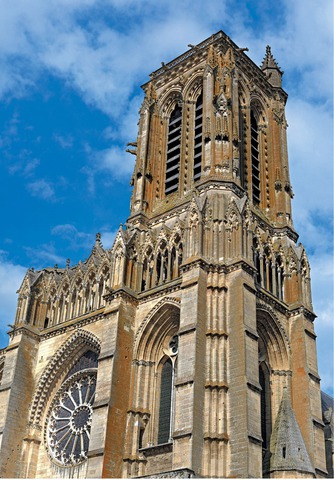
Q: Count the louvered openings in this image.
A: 3